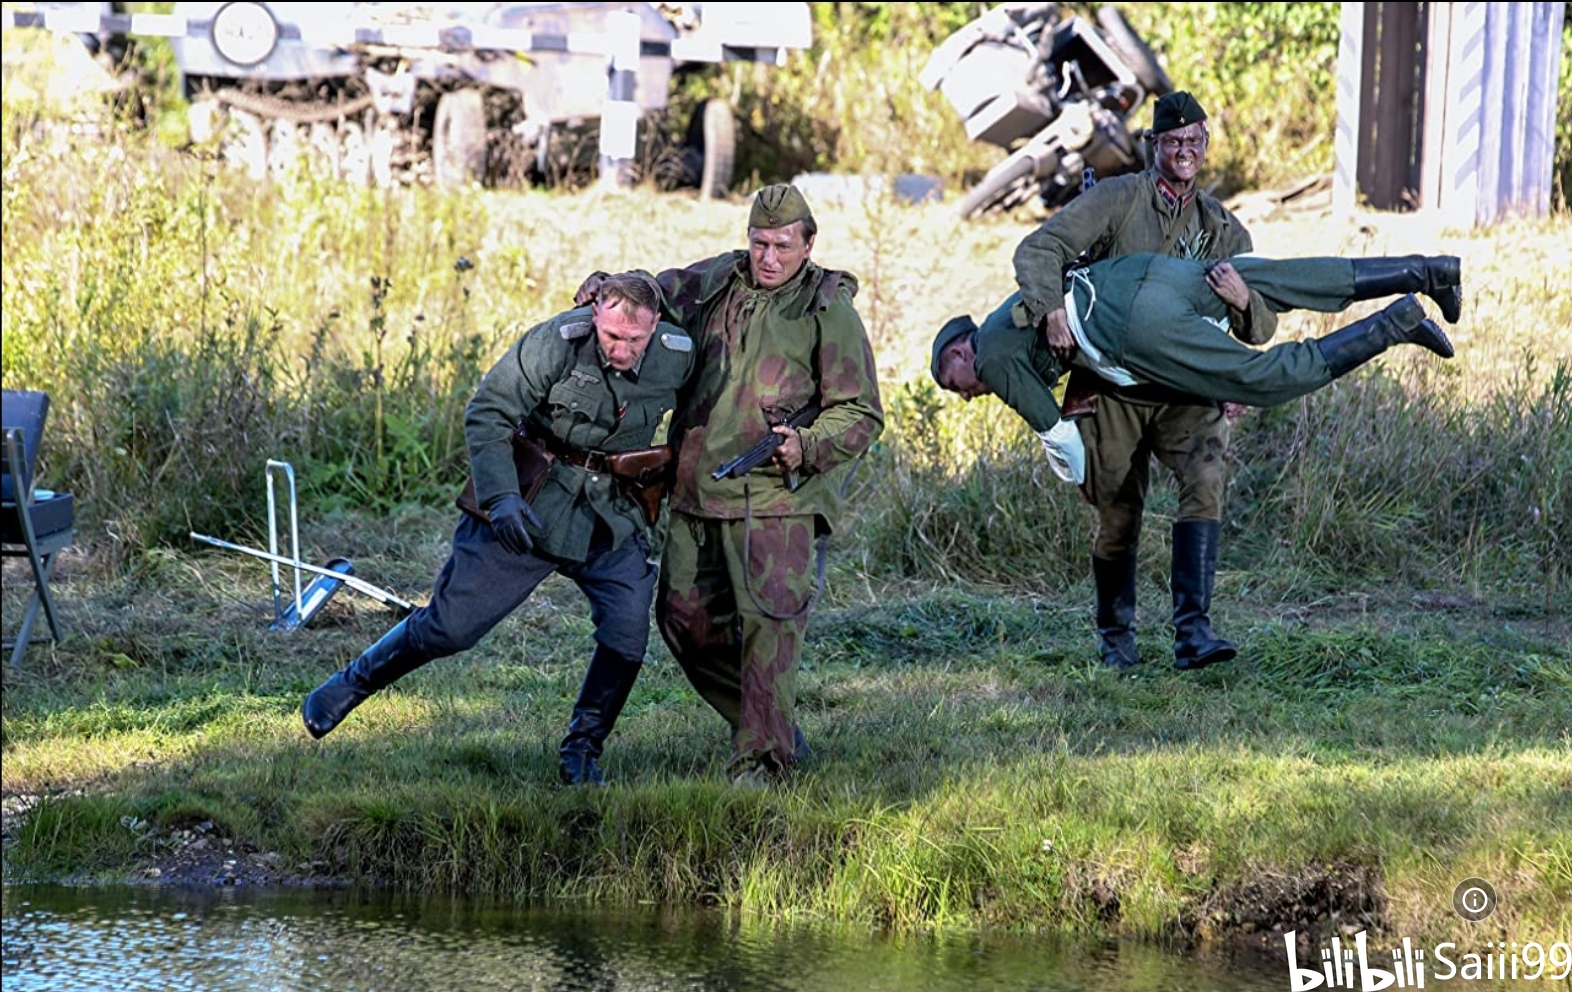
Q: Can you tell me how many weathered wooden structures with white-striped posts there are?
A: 1